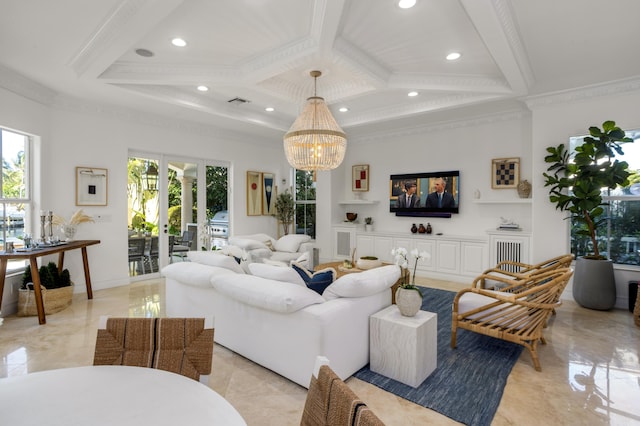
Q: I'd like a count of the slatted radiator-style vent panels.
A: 2